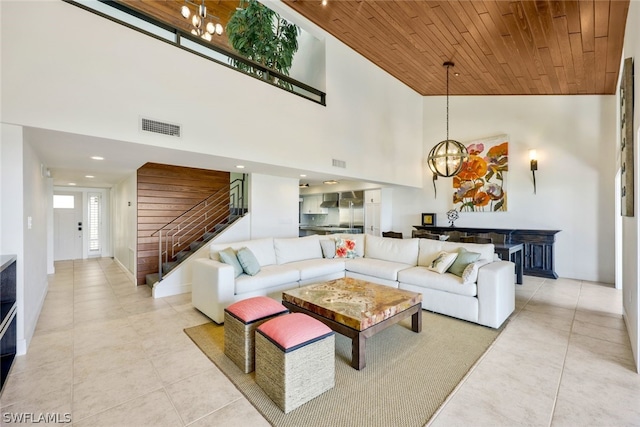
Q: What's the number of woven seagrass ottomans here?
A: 2